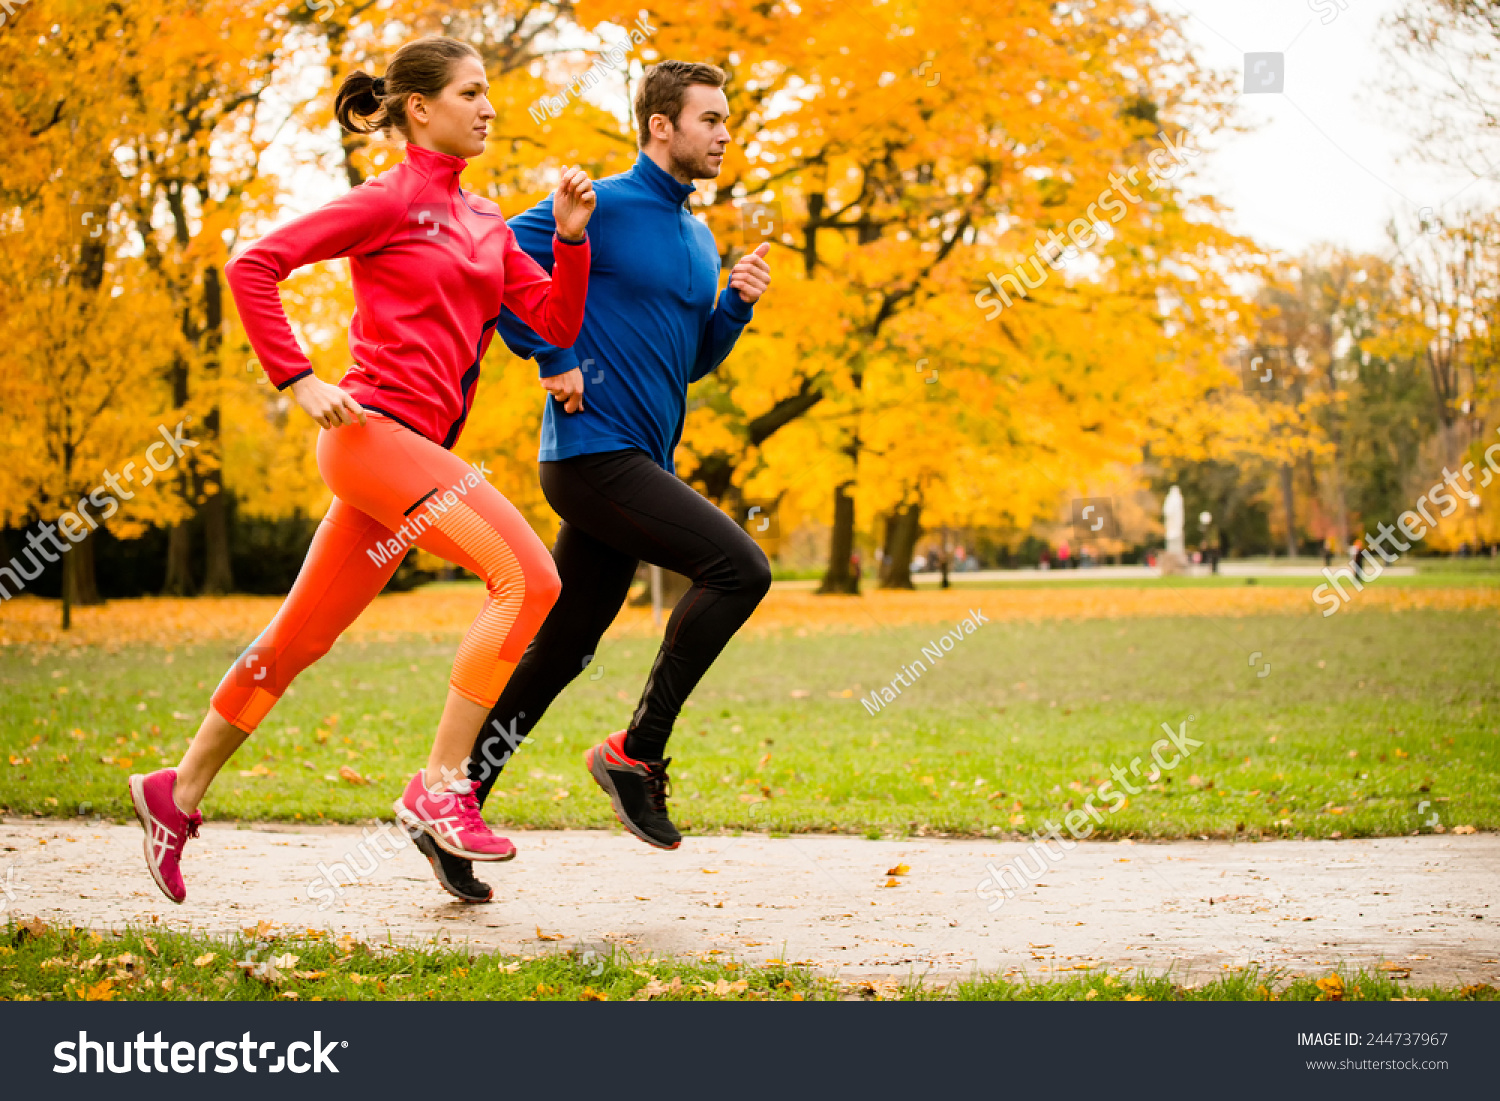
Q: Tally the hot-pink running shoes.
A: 2